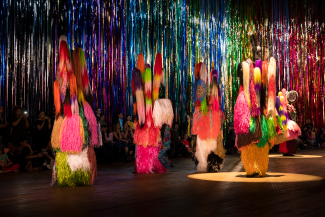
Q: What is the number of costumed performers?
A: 5